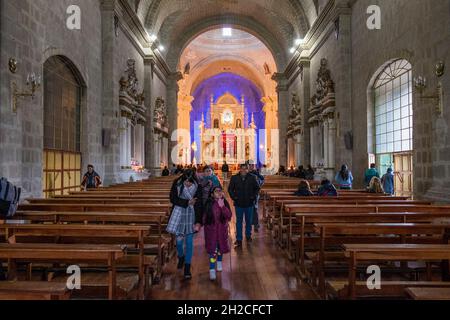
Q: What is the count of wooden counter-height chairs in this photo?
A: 0